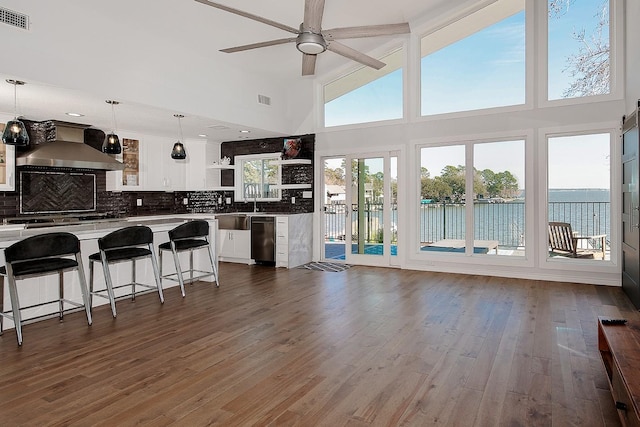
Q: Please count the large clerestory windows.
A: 3